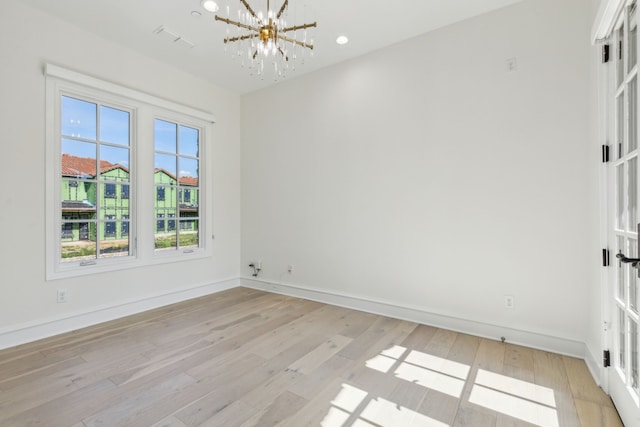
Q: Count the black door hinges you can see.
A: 4